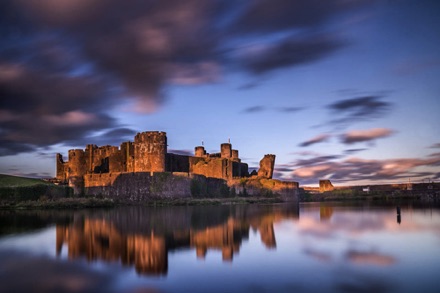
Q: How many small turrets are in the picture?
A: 3